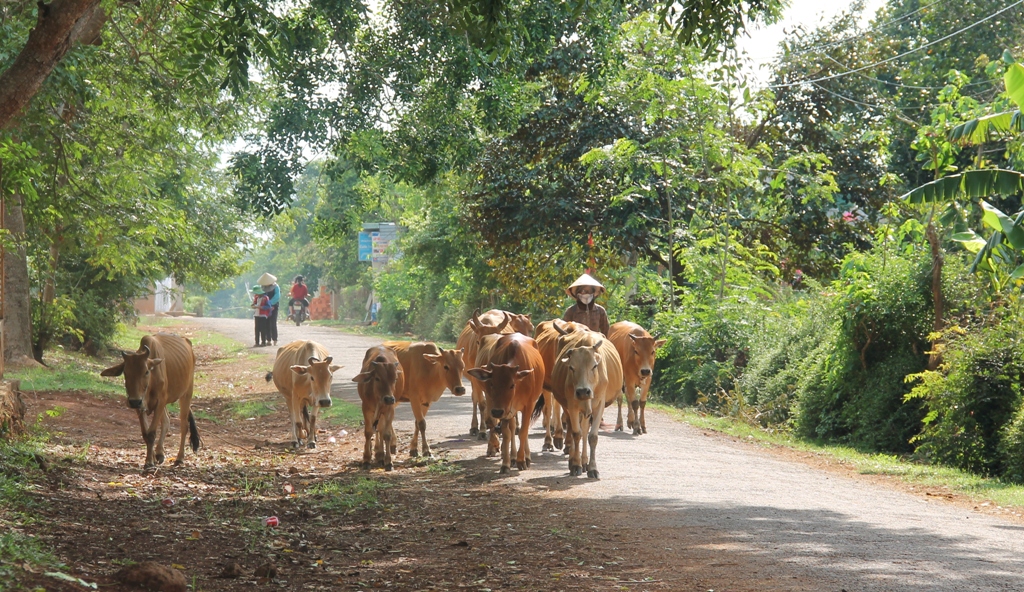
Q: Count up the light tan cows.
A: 2